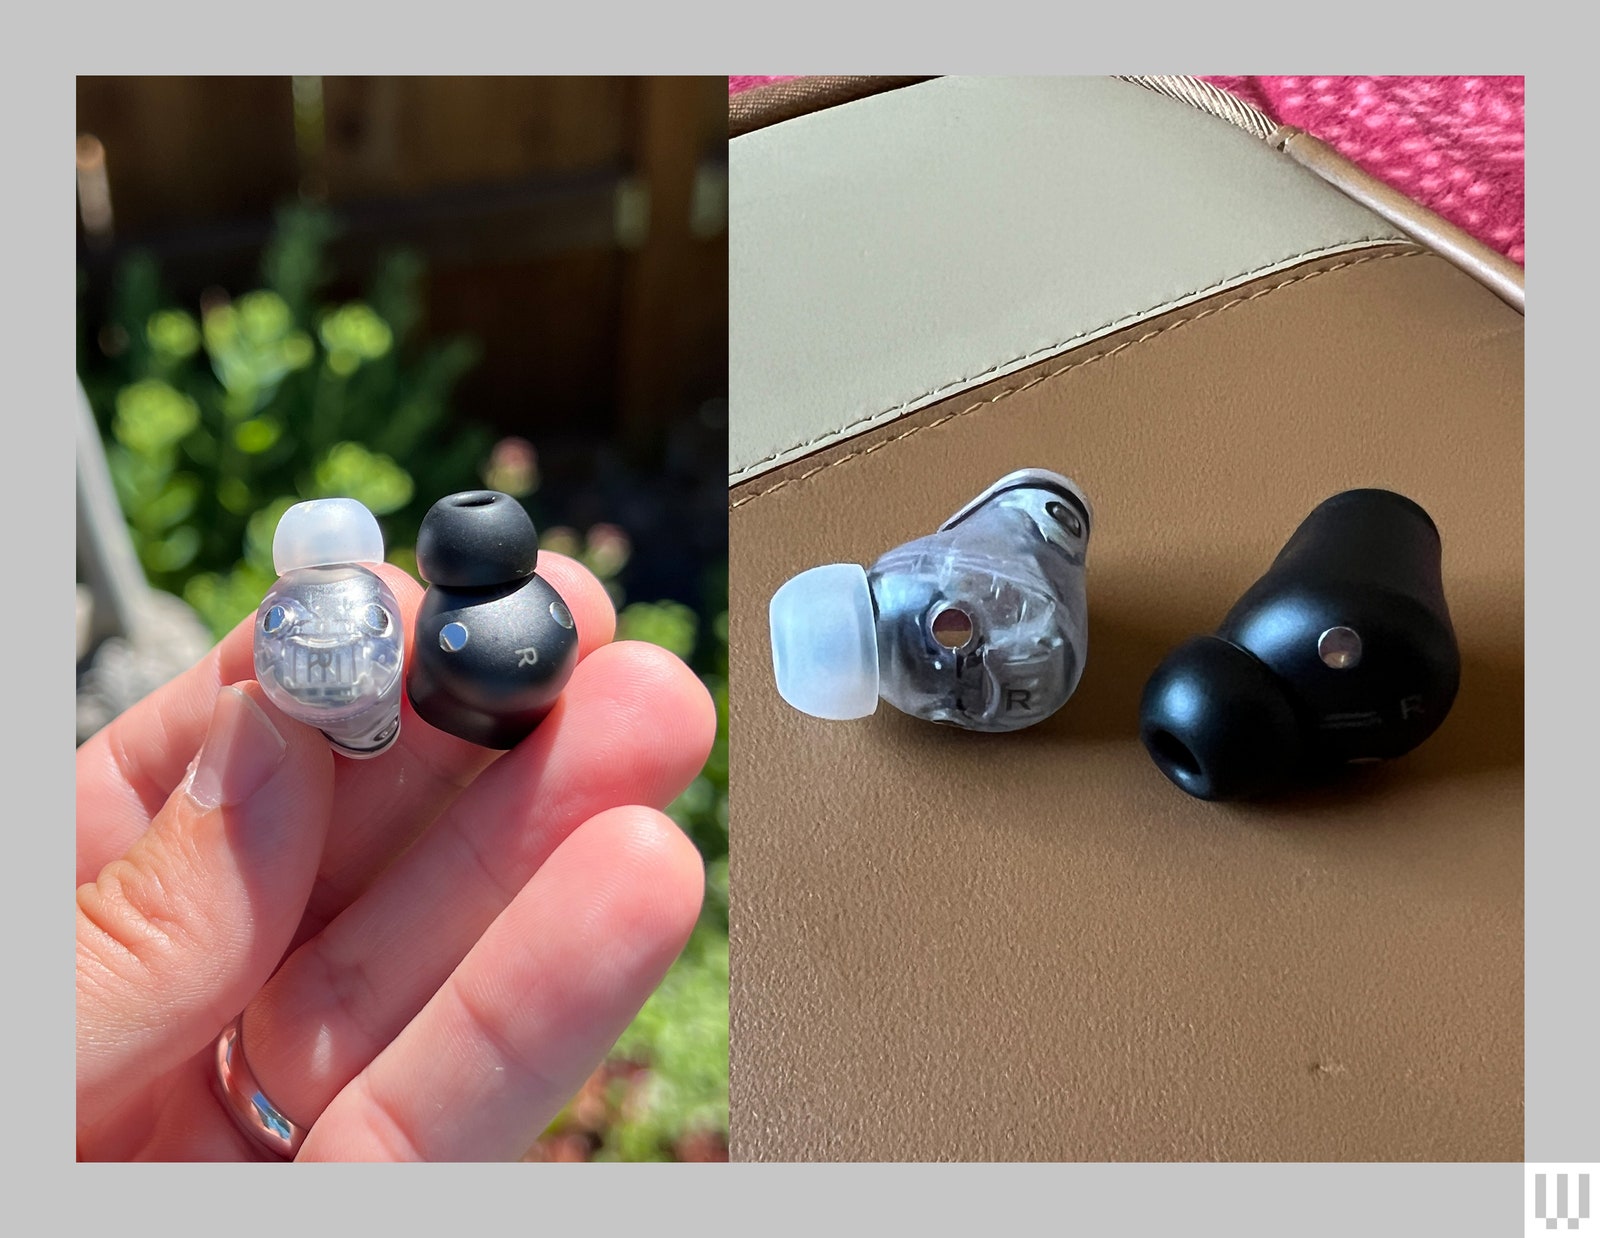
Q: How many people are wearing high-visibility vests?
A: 0